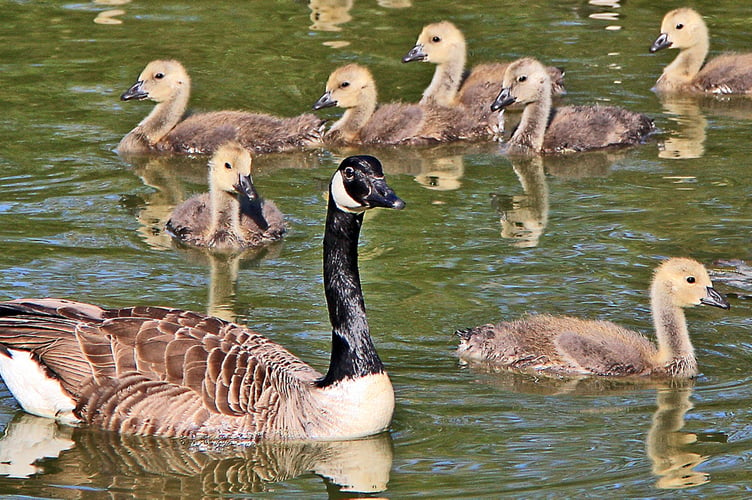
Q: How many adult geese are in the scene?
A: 1